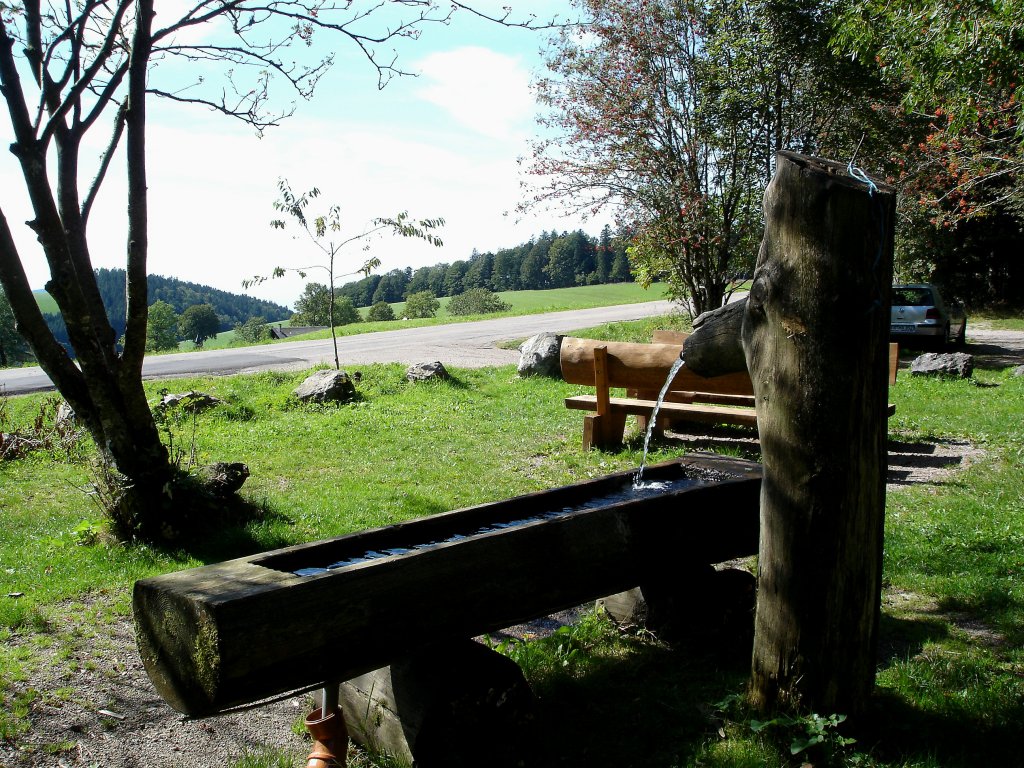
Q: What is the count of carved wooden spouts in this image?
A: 1